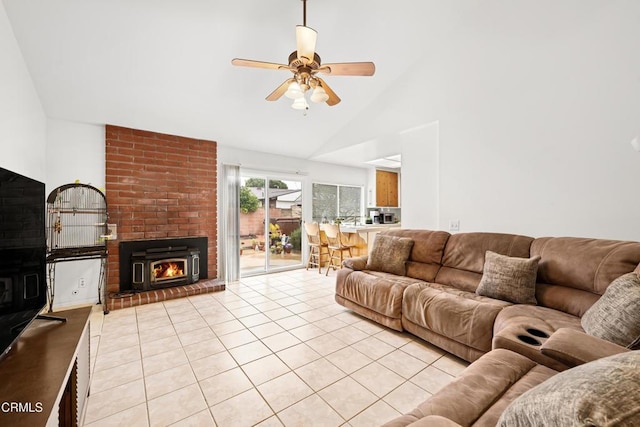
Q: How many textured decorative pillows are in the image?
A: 4